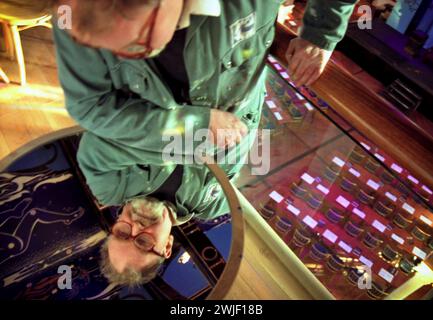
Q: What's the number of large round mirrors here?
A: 1